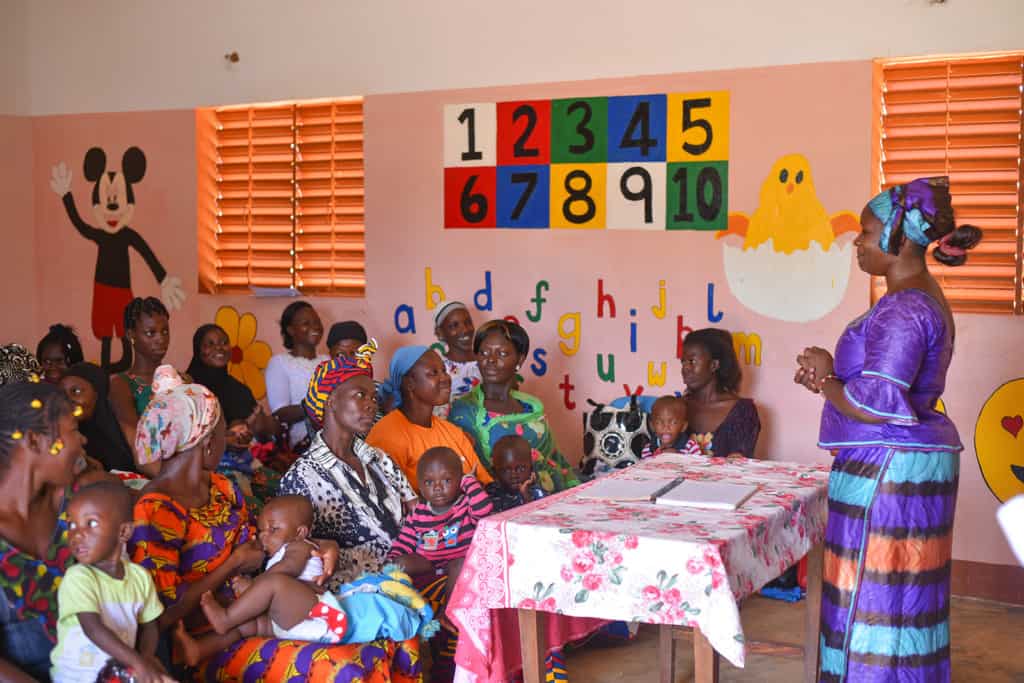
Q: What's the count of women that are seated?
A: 14